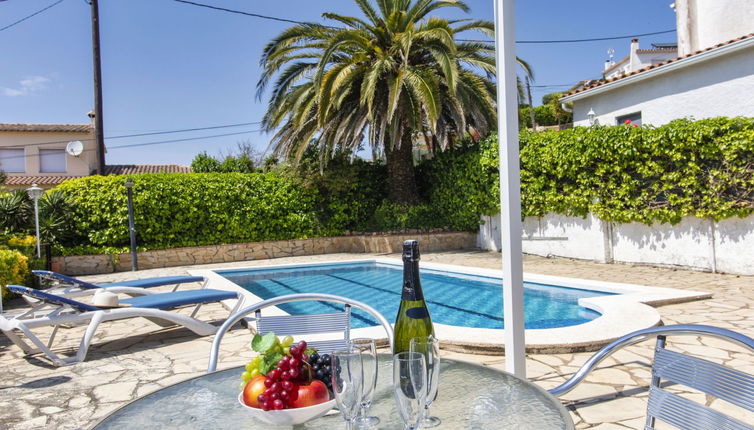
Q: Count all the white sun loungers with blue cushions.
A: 2